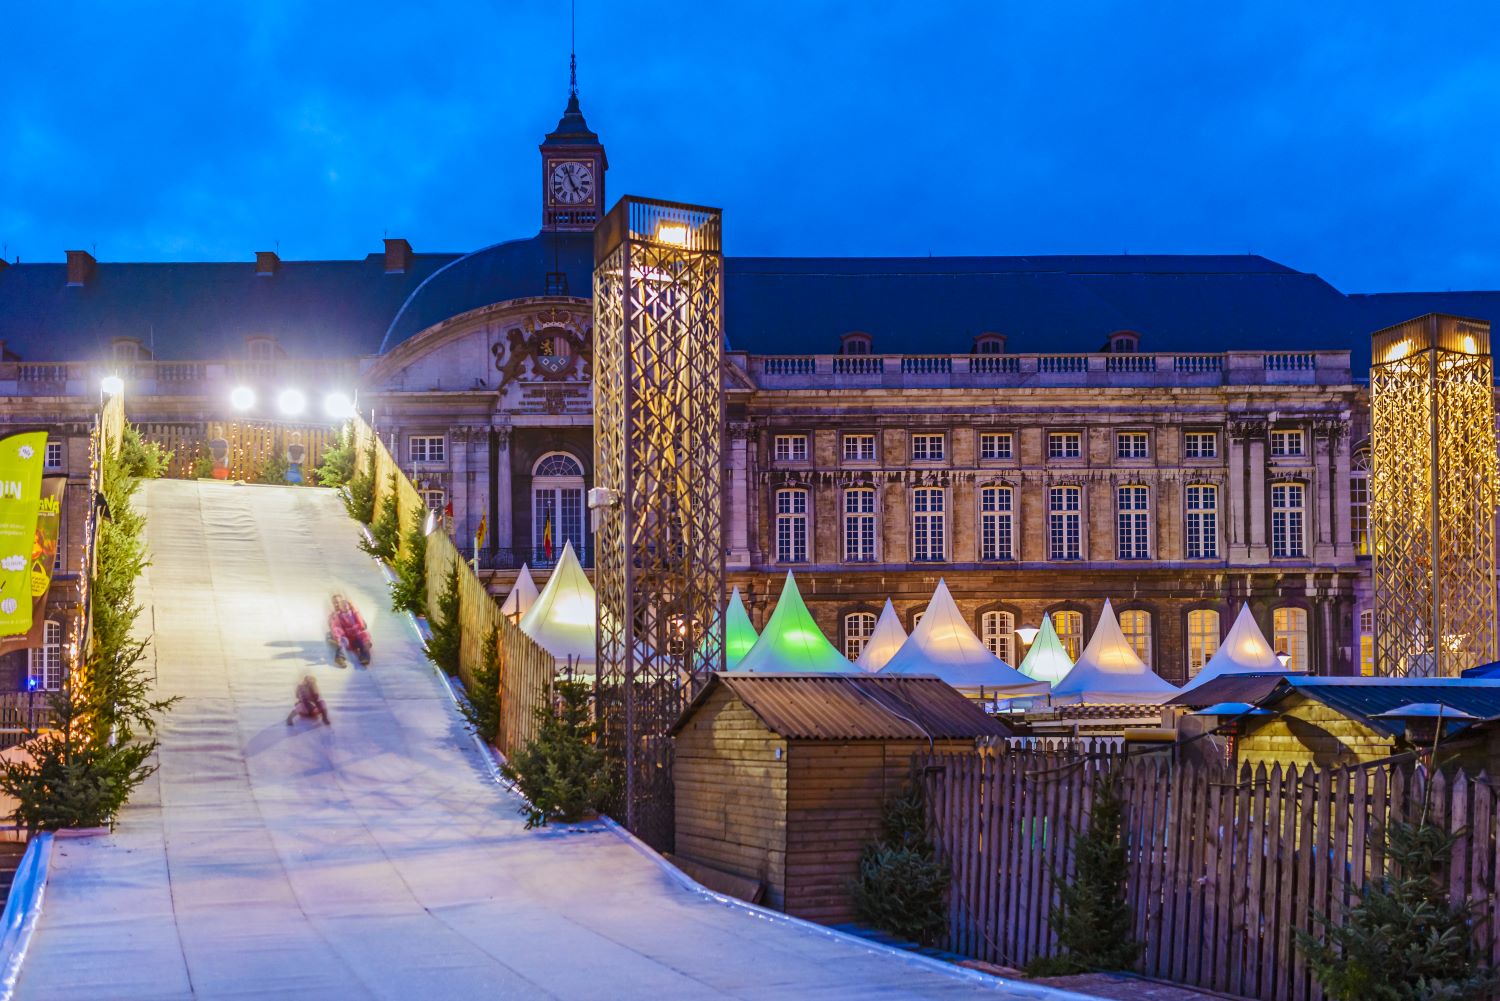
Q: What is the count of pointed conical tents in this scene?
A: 9